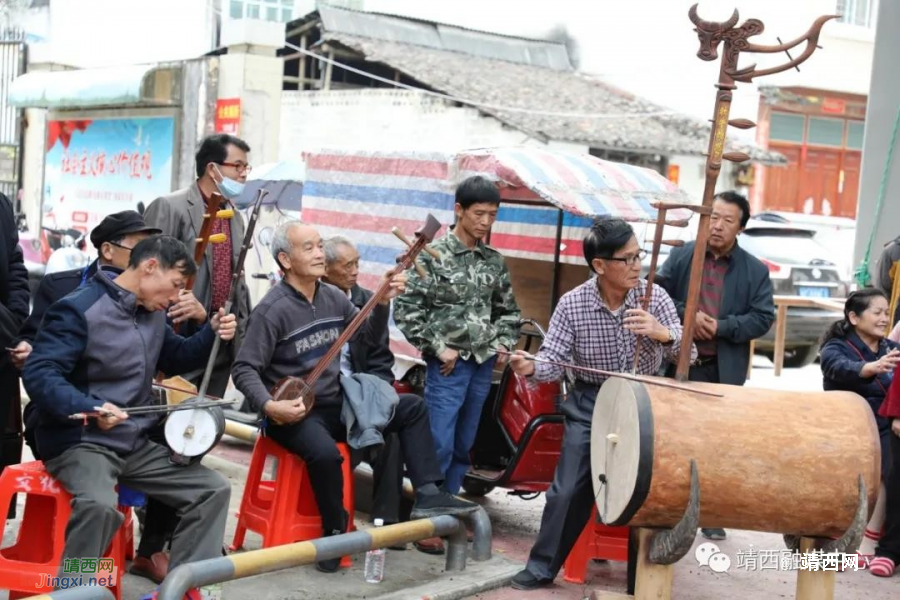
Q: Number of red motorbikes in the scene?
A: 1